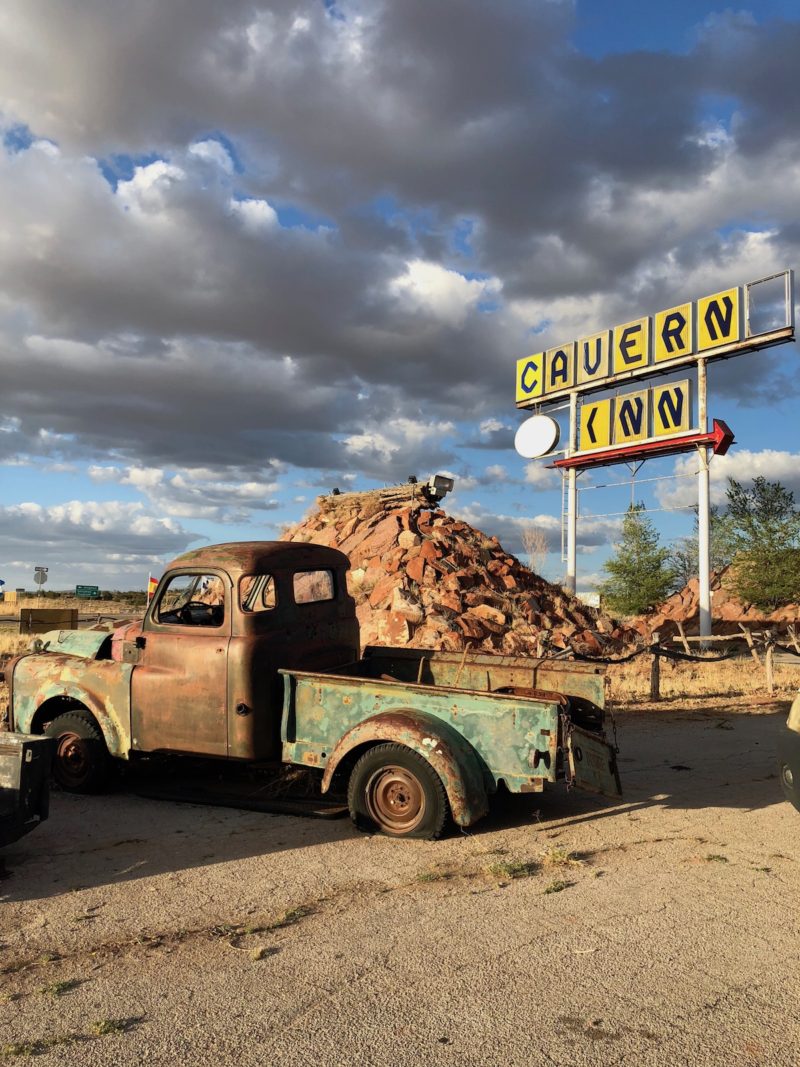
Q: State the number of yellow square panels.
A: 9